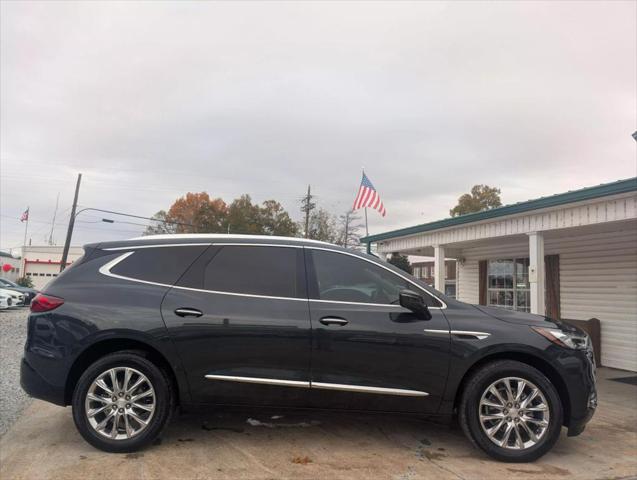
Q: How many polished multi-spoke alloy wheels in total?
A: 2